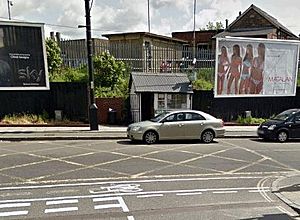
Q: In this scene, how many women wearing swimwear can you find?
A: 4